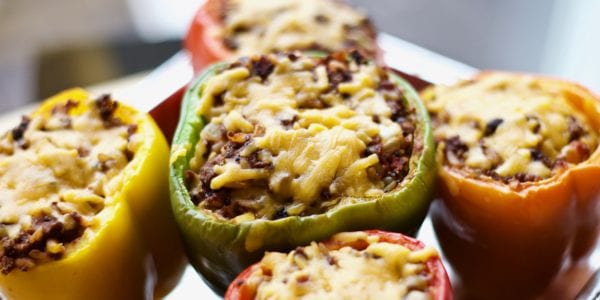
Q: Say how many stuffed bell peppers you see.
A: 5